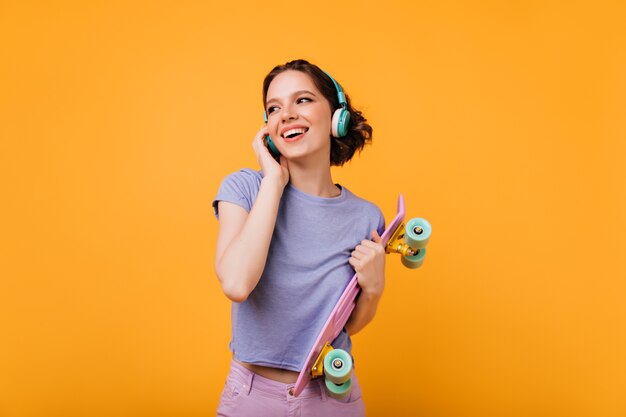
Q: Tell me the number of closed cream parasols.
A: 0